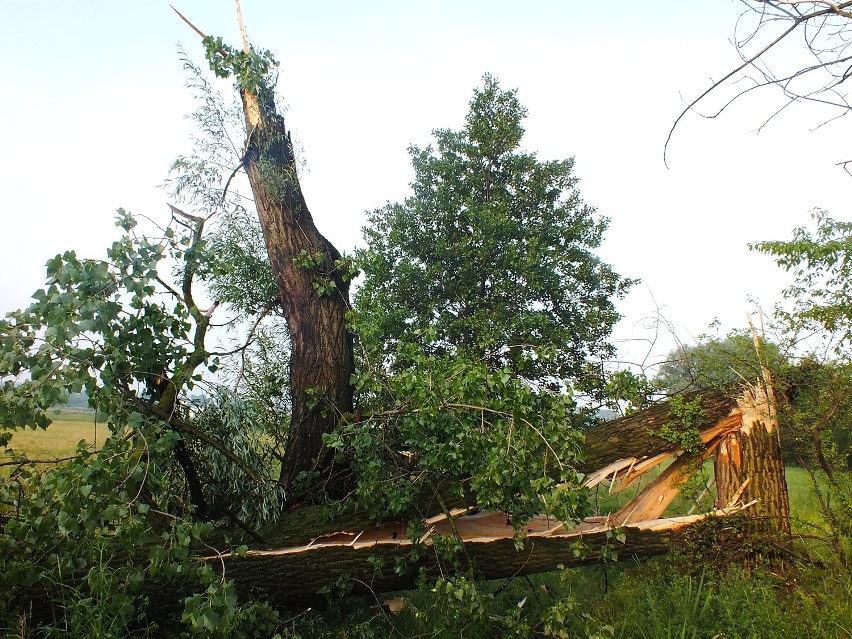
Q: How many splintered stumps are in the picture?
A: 2